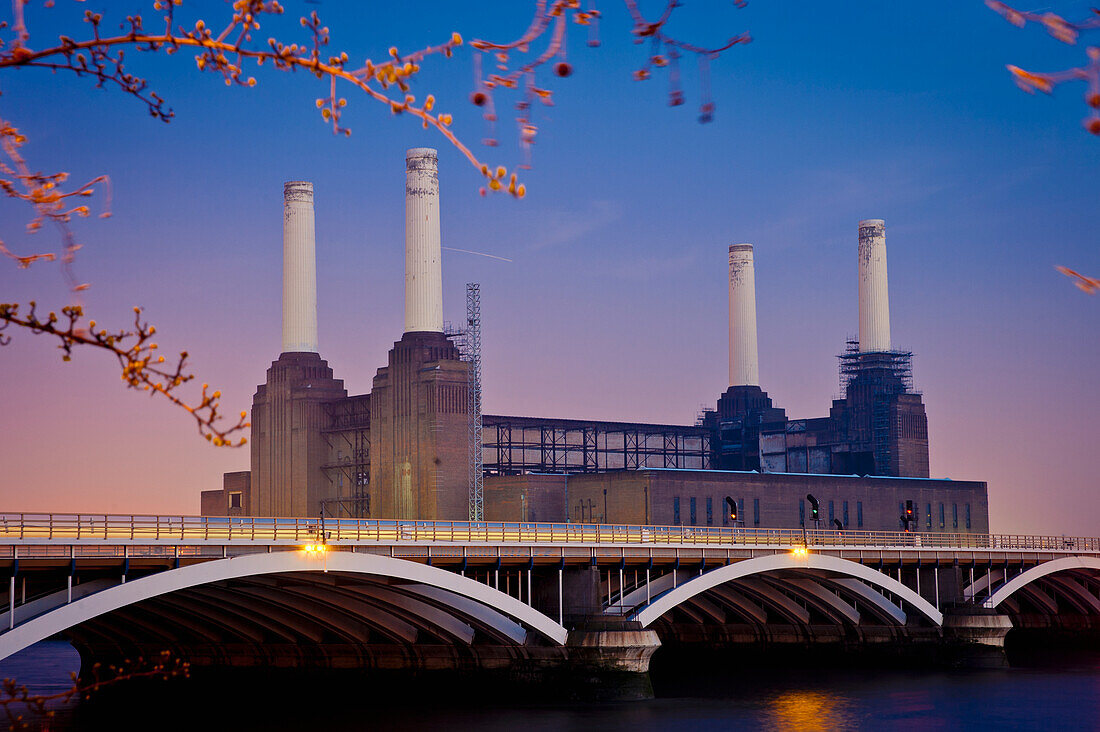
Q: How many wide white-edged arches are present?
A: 3